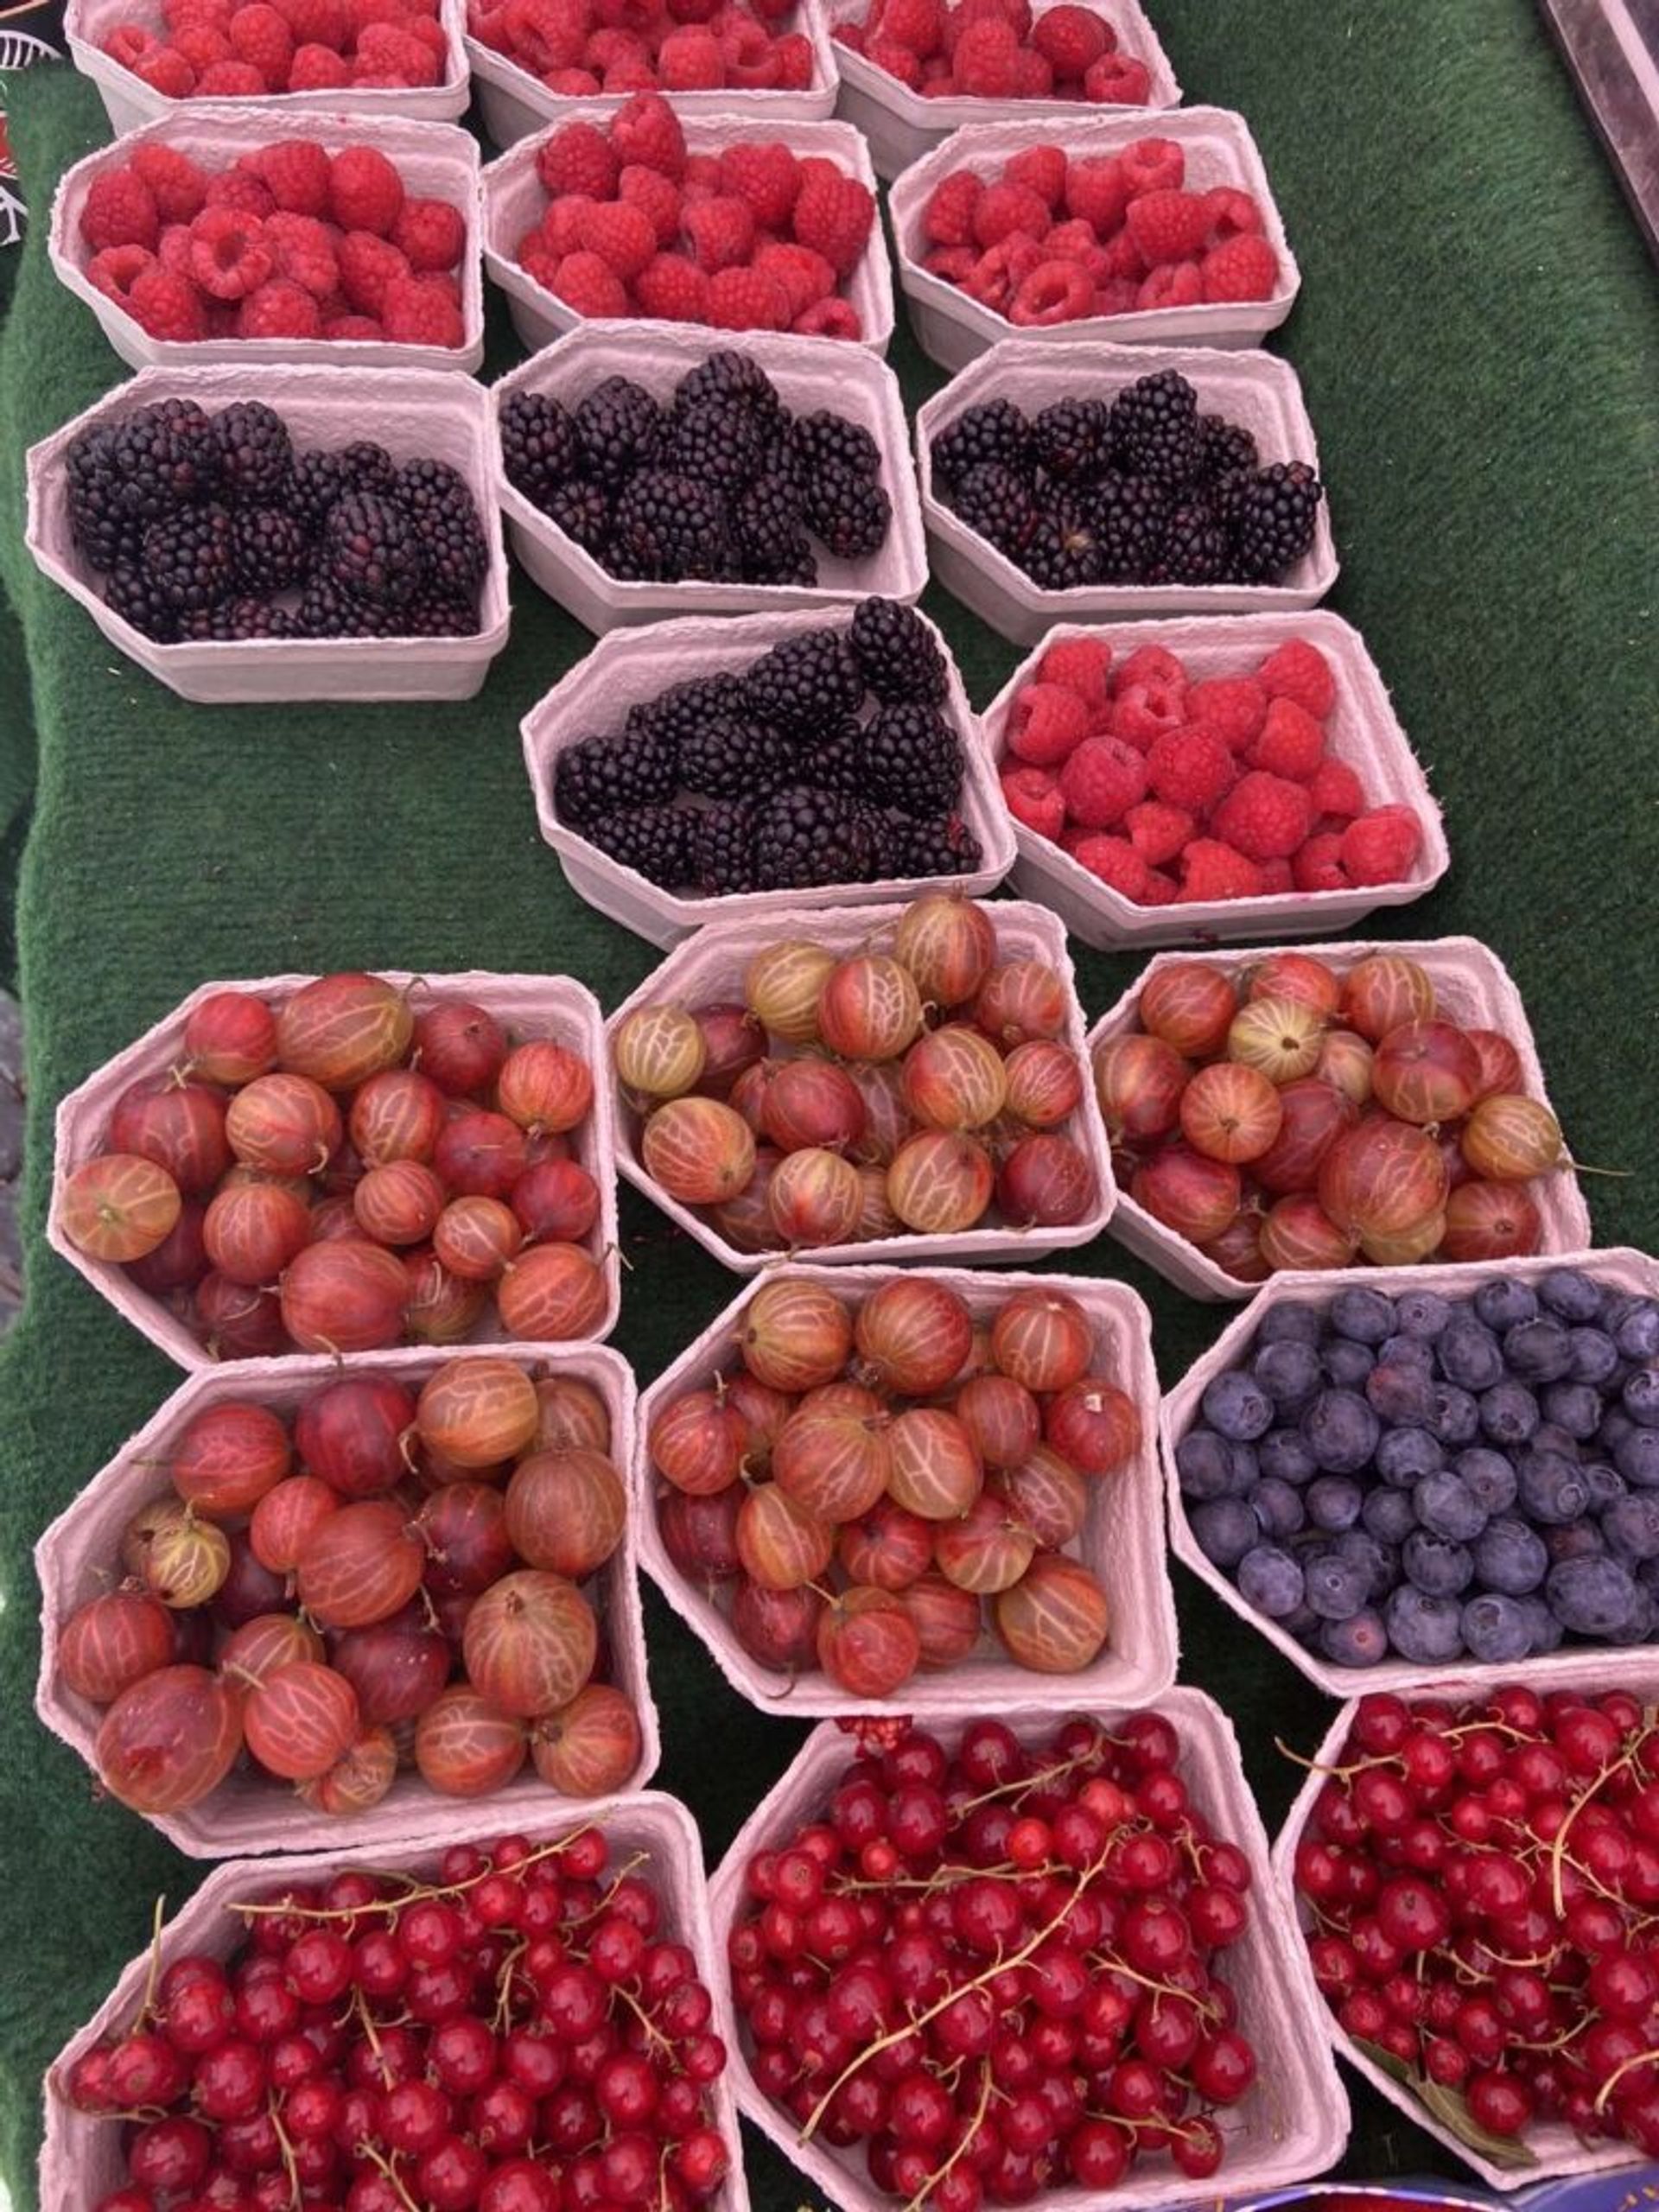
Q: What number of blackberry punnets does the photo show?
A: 4